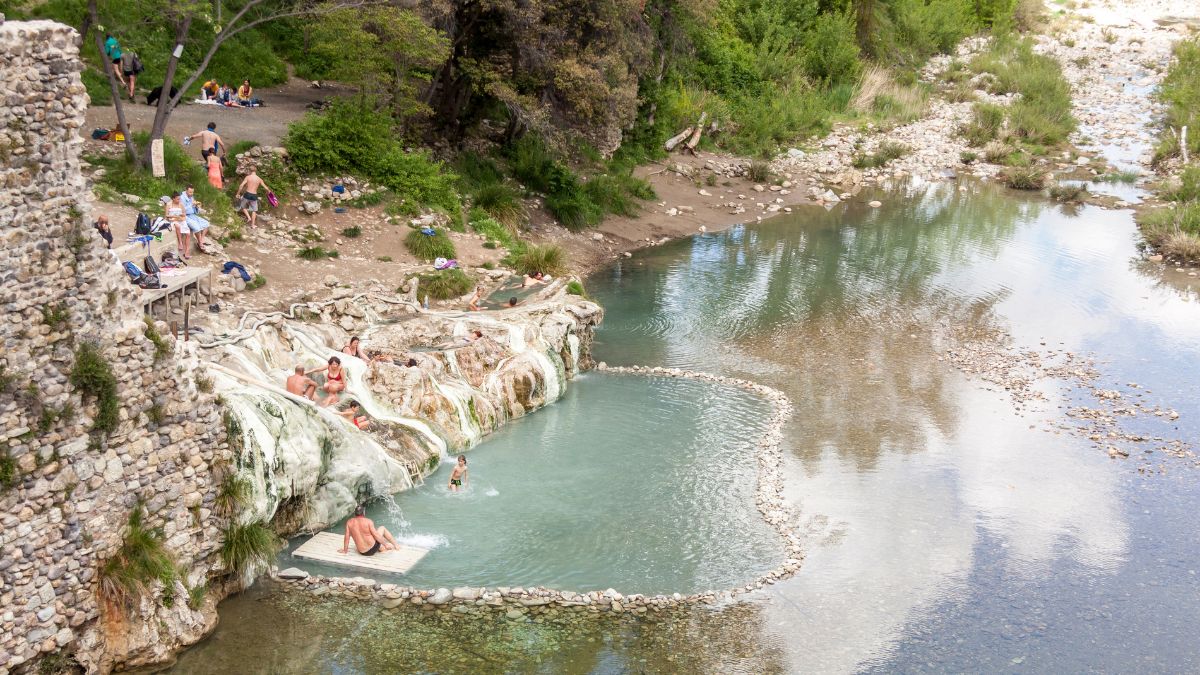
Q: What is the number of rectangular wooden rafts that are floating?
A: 1